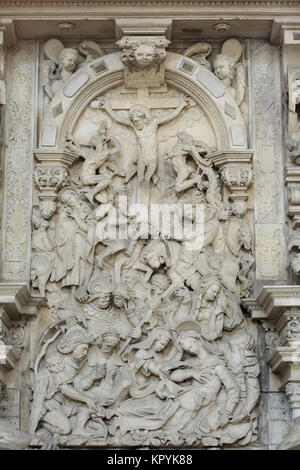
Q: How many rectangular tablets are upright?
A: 2